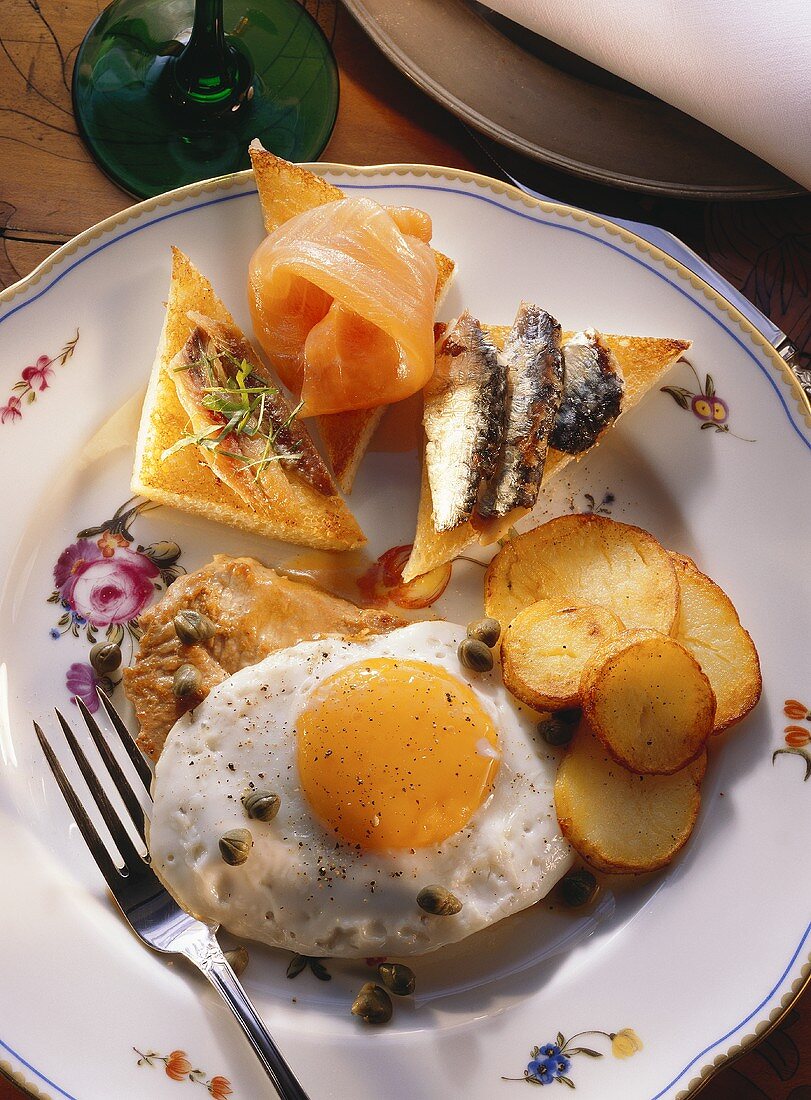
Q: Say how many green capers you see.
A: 14